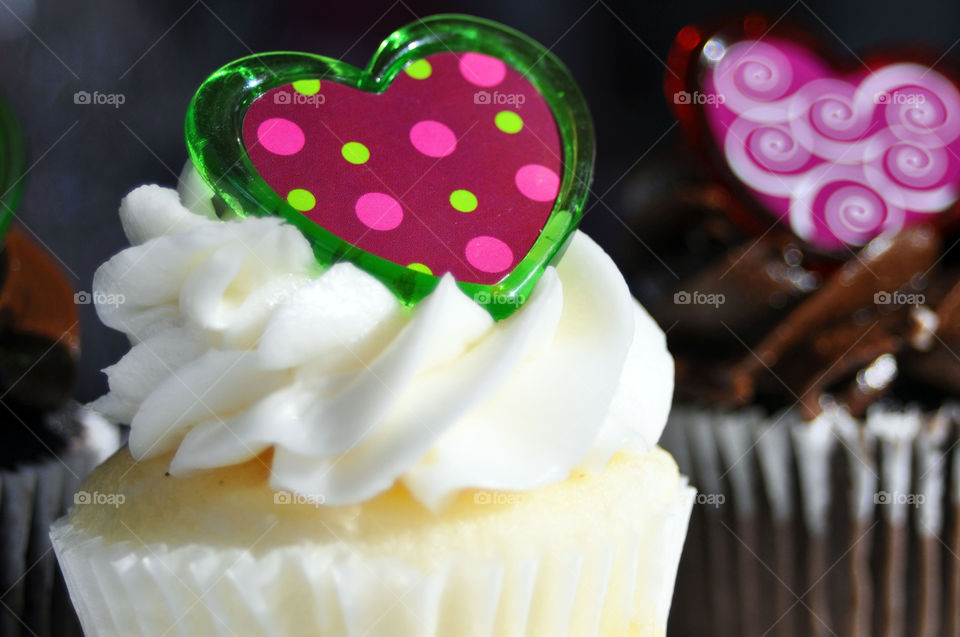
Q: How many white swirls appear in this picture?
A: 6